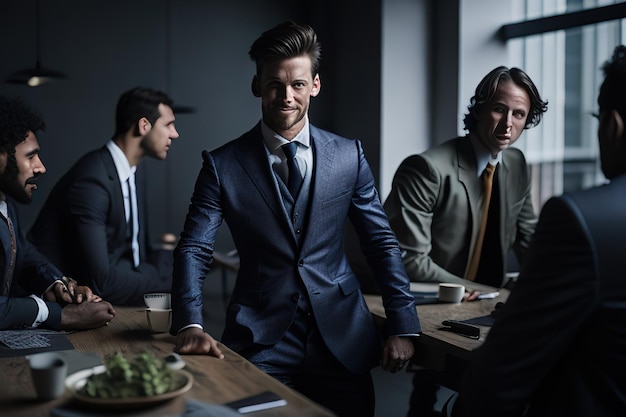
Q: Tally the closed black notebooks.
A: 1